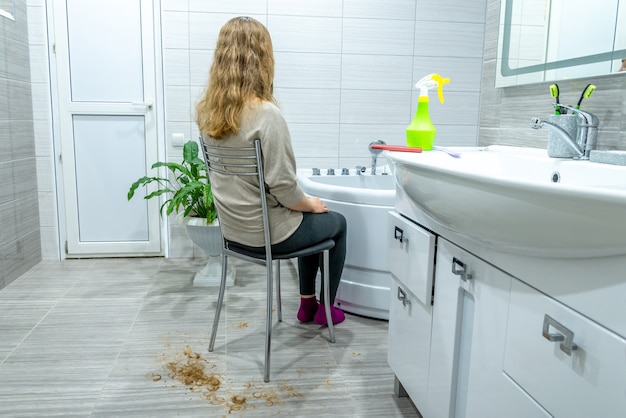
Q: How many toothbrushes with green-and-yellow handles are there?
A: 2